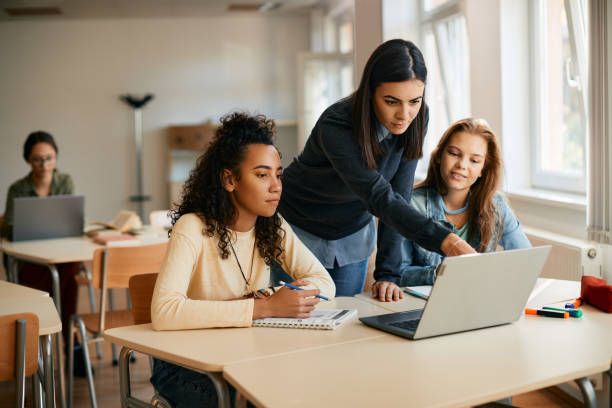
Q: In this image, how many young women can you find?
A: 4